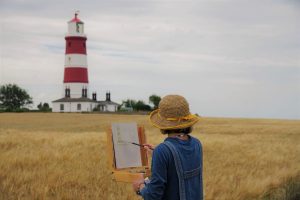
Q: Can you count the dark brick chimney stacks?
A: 4